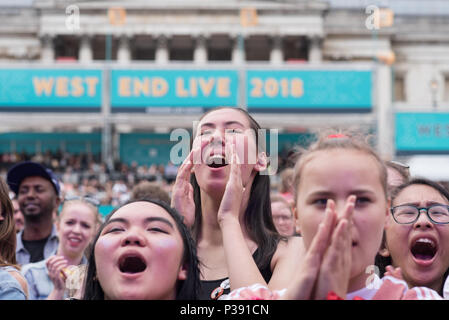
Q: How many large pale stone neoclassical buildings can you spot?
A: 1